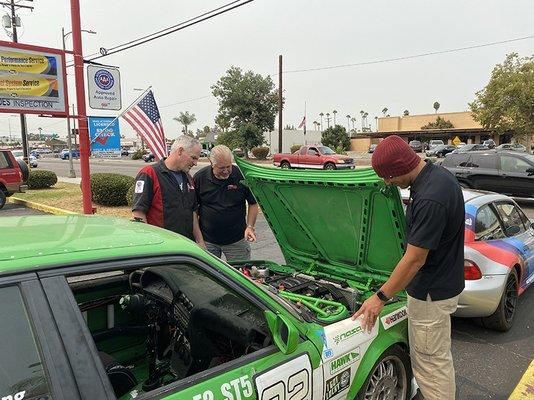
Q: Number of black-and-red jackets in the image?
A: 1